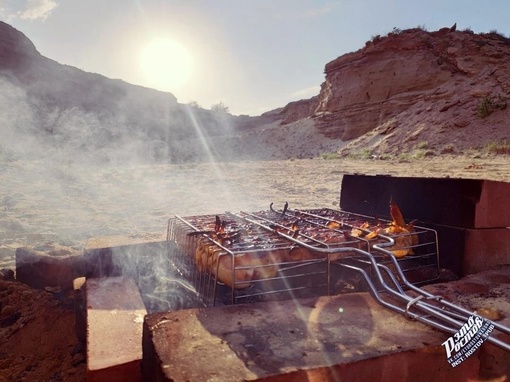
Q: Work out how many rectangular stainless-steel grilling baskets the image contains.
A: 1